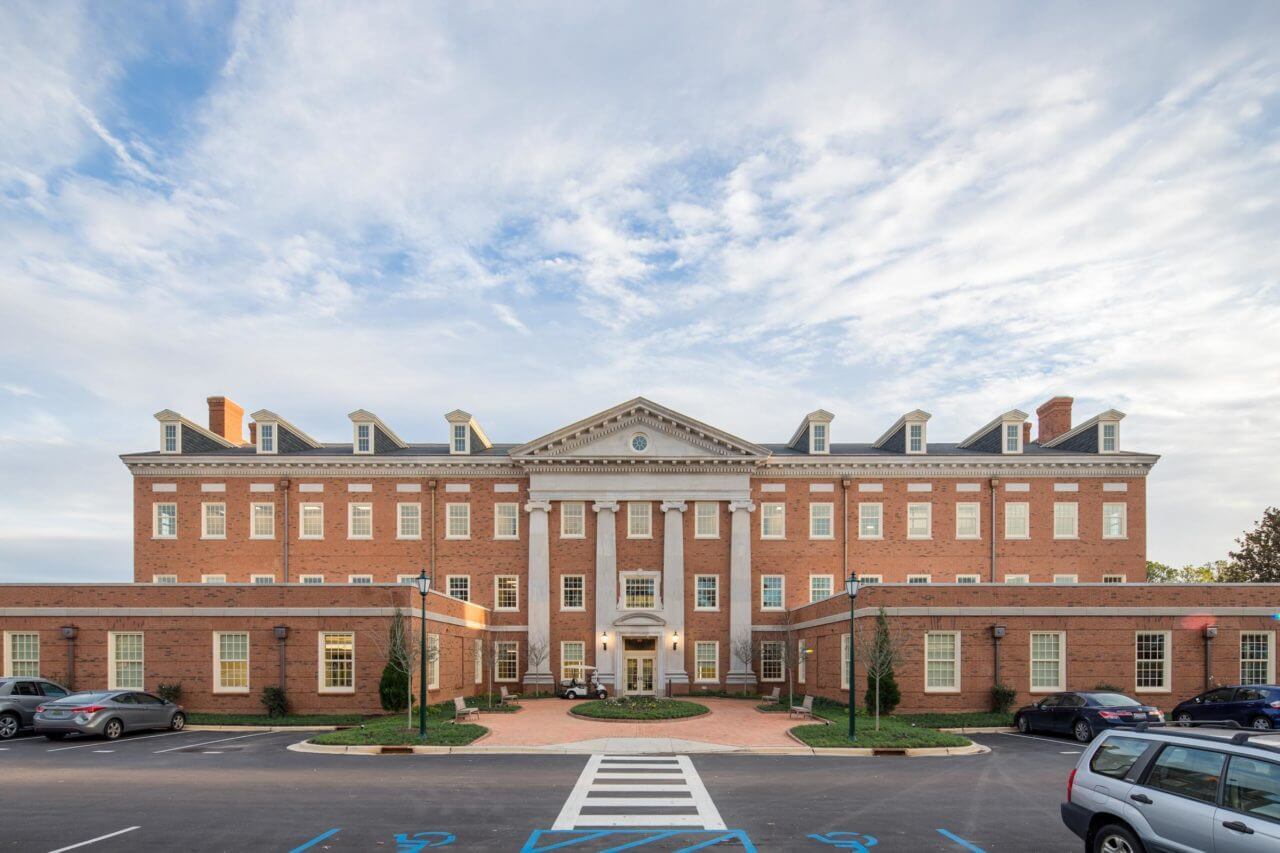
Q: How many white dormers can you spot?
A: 8